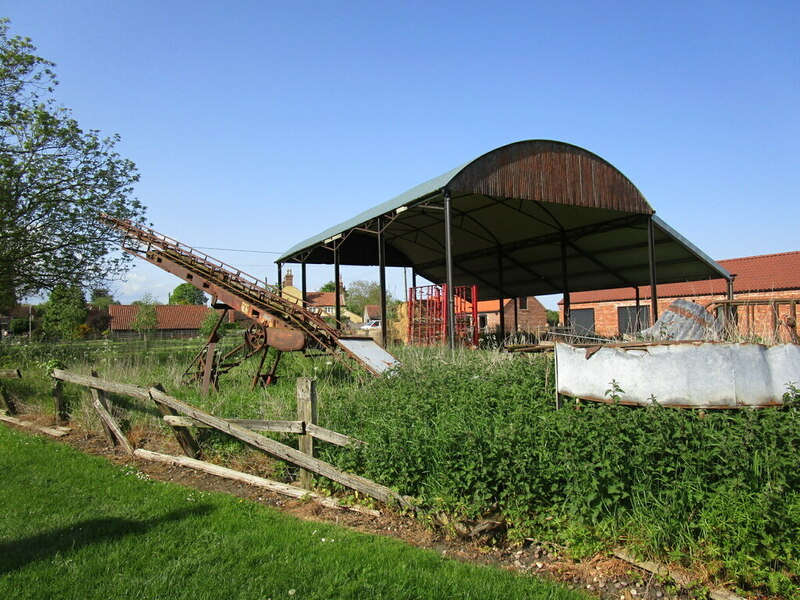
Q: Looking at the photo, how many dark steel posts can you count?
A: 12